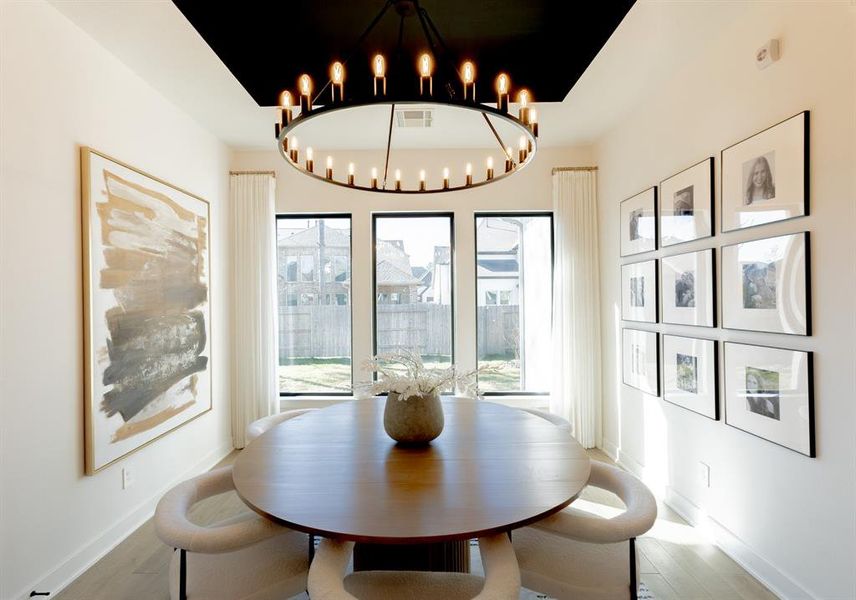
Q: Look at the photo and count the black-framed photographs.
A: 9